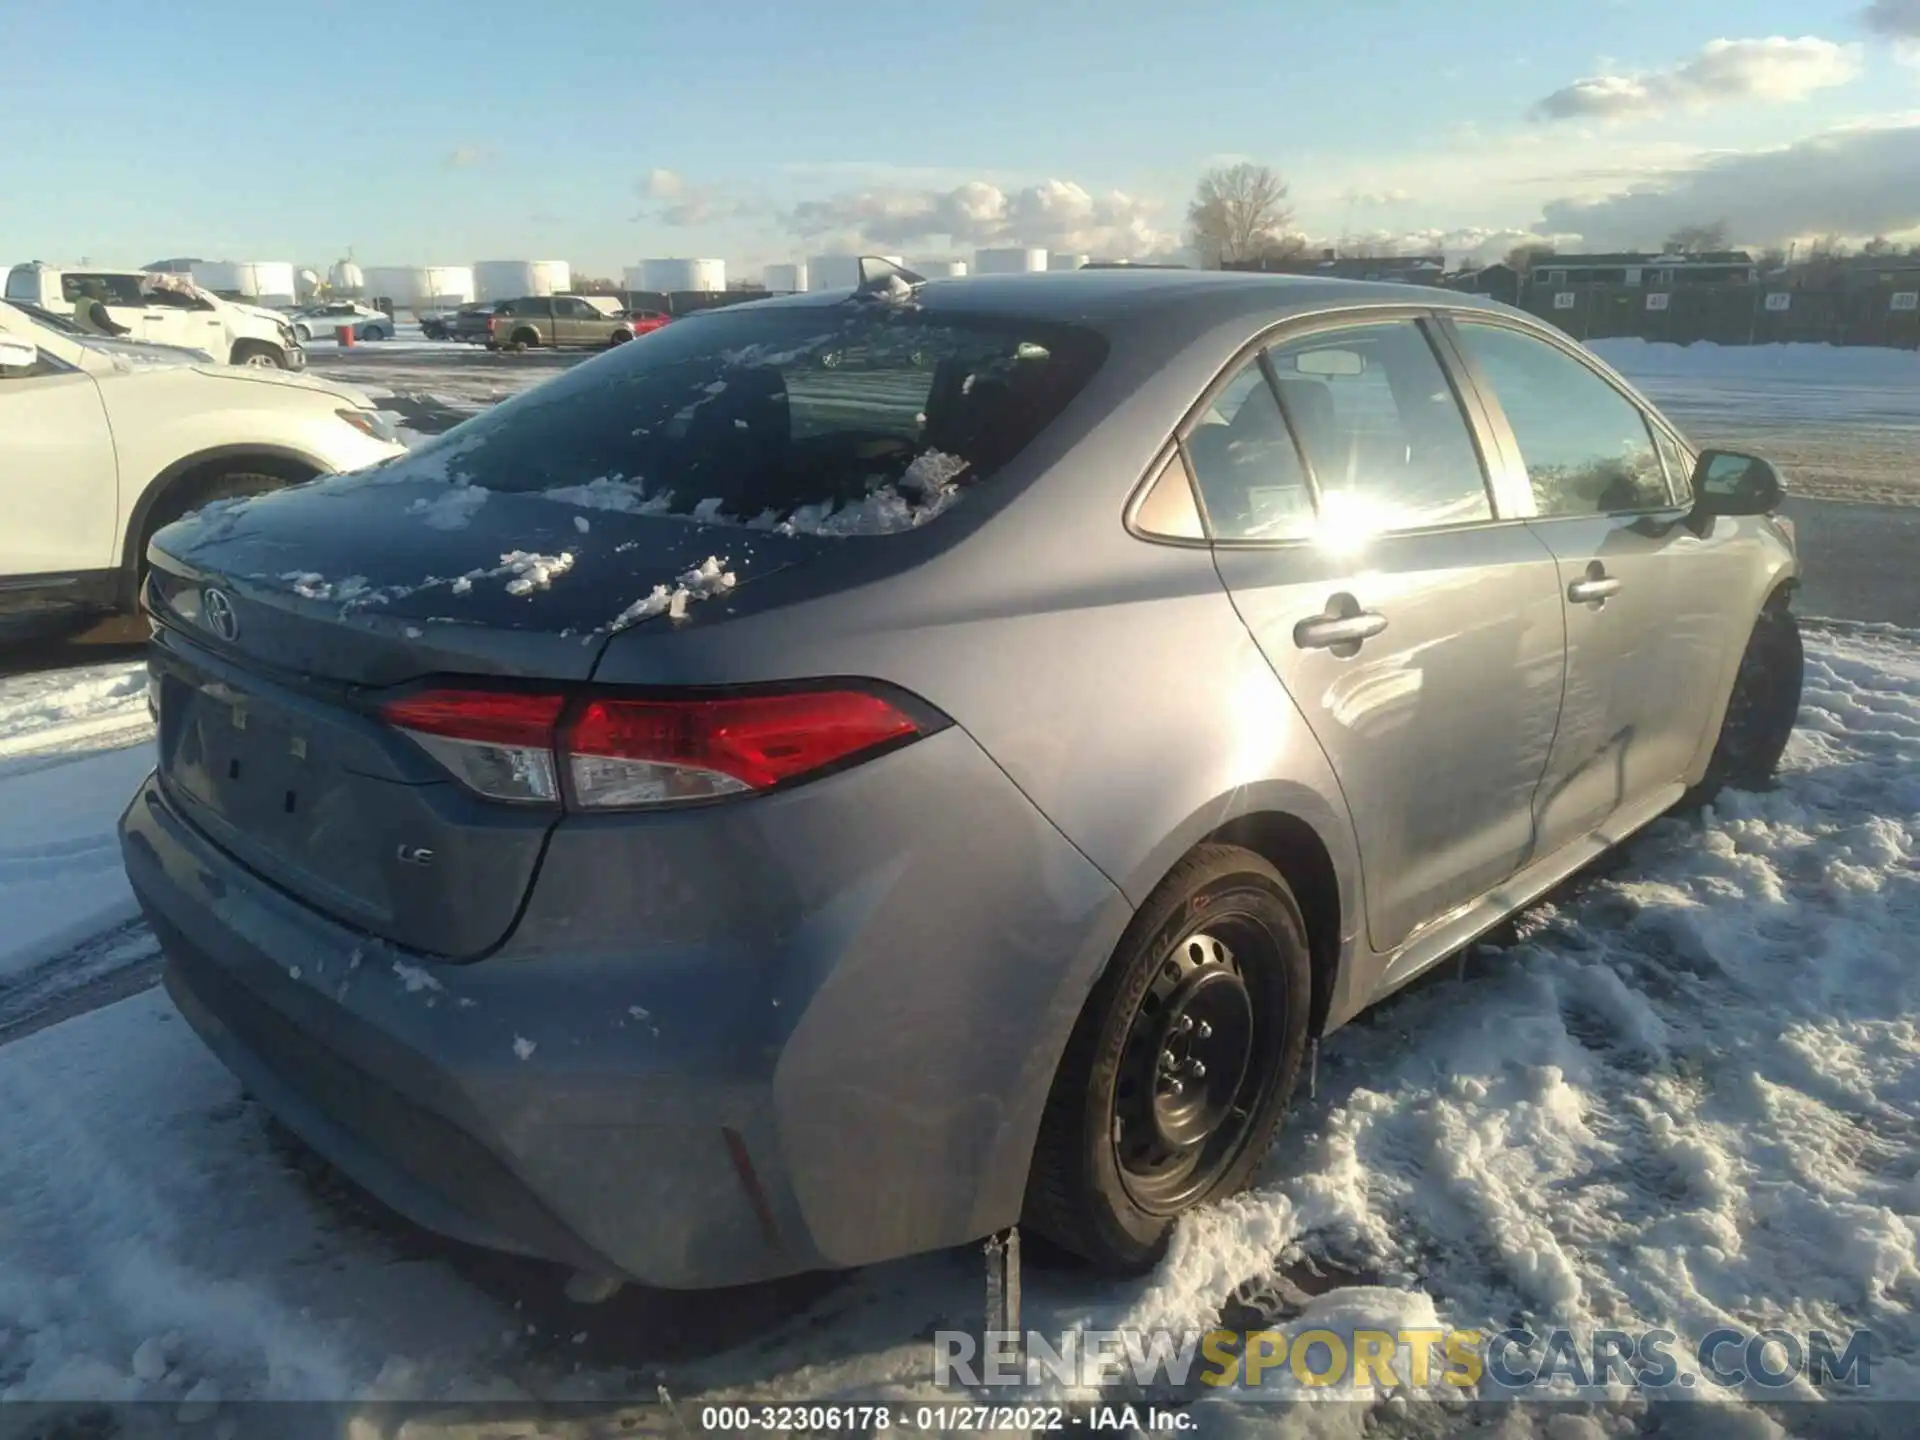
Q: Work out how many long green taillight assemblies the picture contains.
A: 0